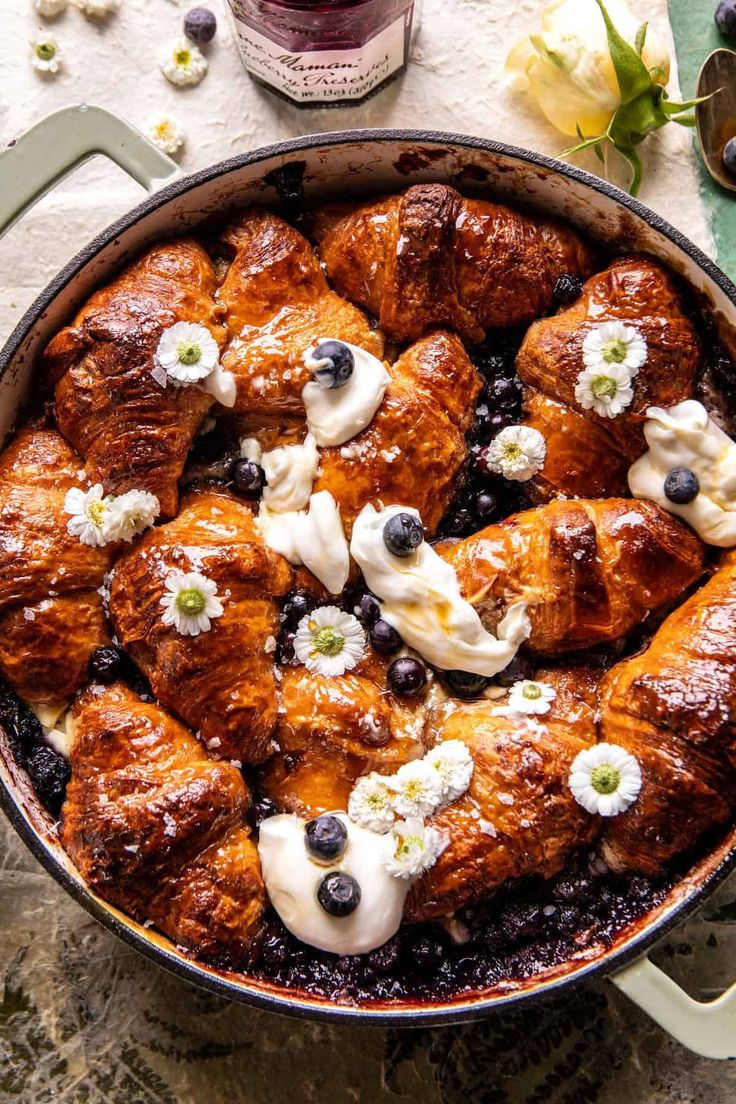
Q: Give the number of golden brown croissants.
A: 12